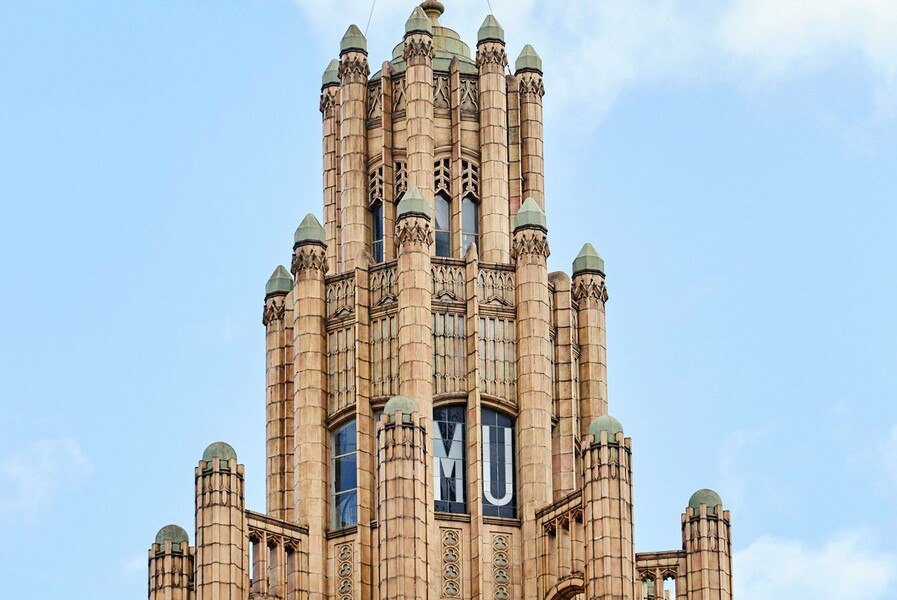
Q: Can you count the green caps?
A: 15